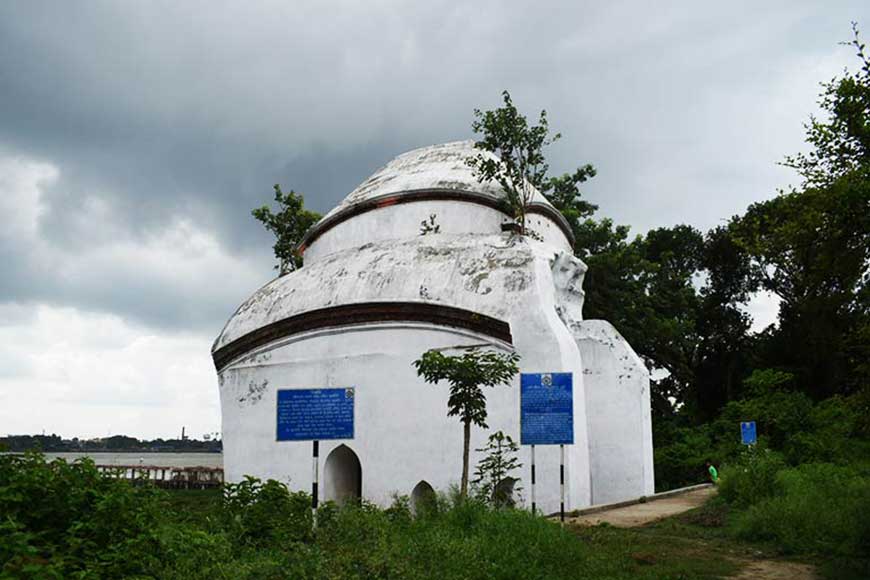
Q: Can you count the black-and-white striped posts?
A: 3